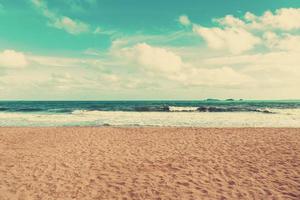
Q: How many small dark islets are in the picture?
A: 3